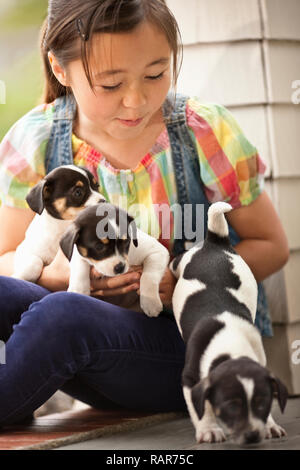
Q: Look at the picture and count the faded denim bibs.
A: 1